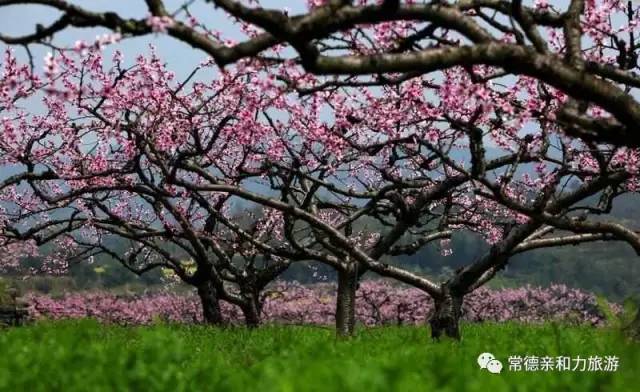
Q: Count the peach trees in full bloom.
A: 4